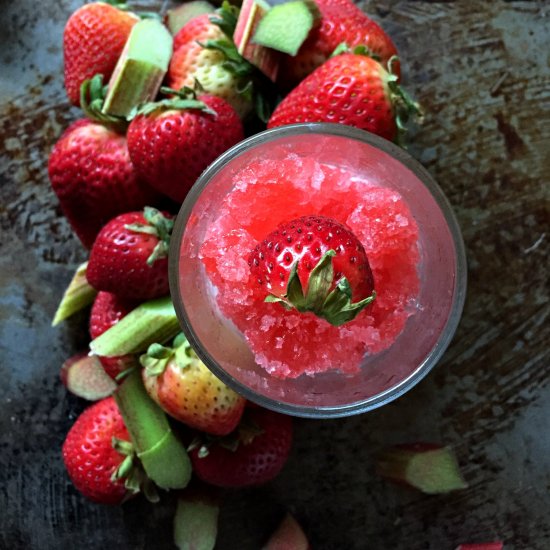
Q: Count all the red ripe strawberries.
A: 10